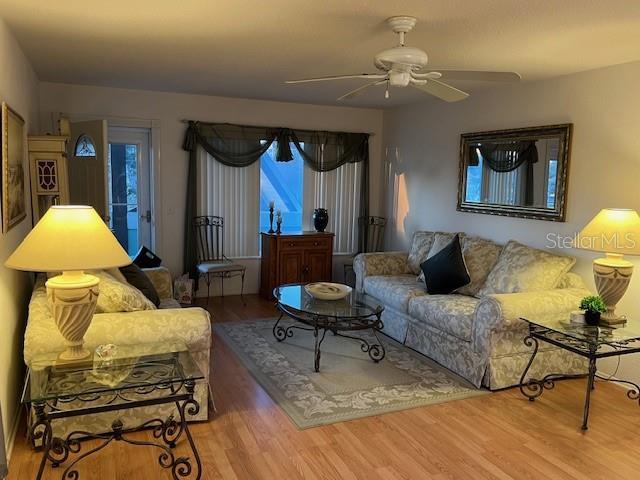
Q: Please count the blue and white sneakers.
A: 0